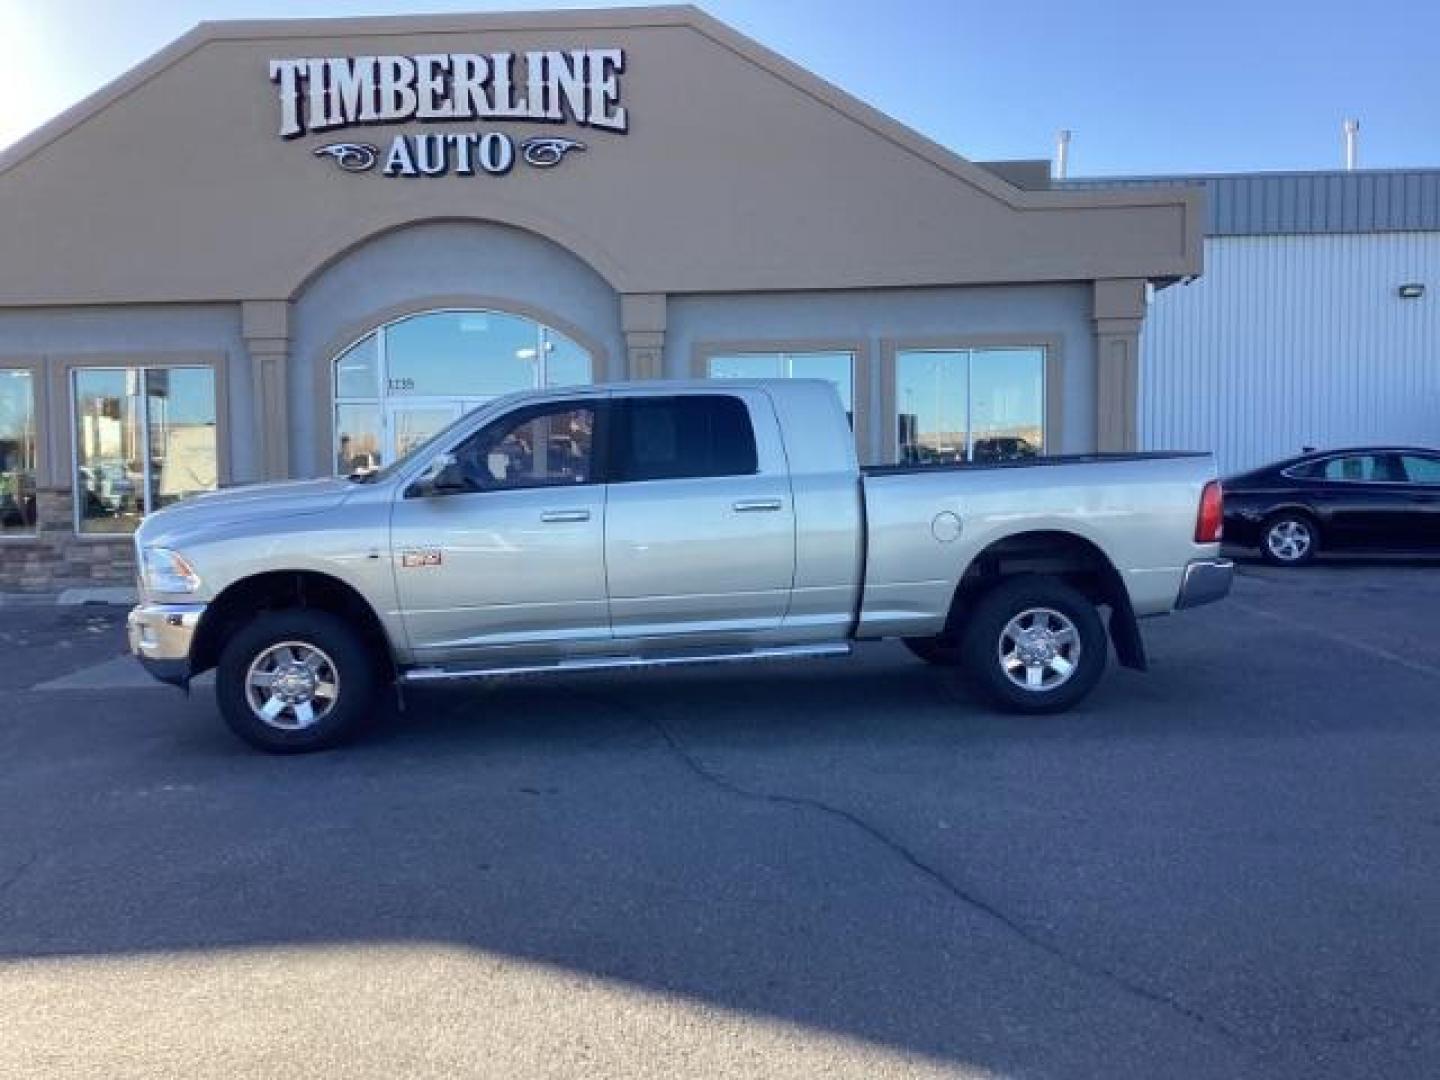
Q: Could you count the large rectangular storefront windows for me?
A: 4